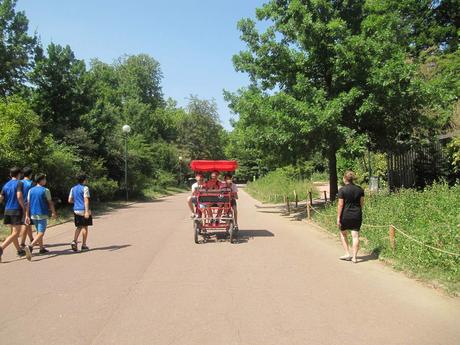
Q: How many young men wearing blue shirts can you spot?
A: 4